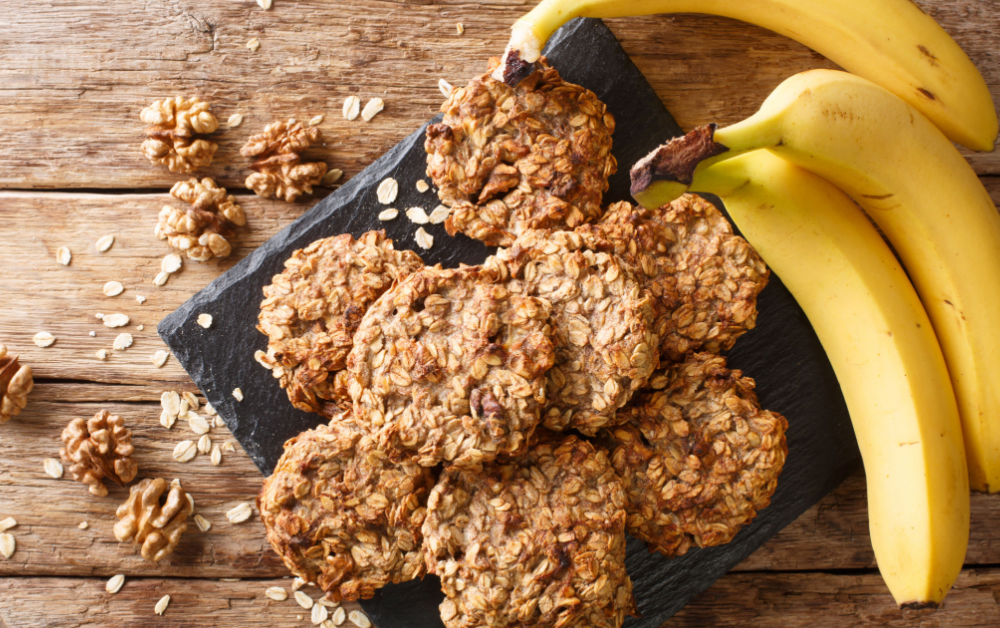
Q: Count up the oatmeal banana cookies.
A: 8